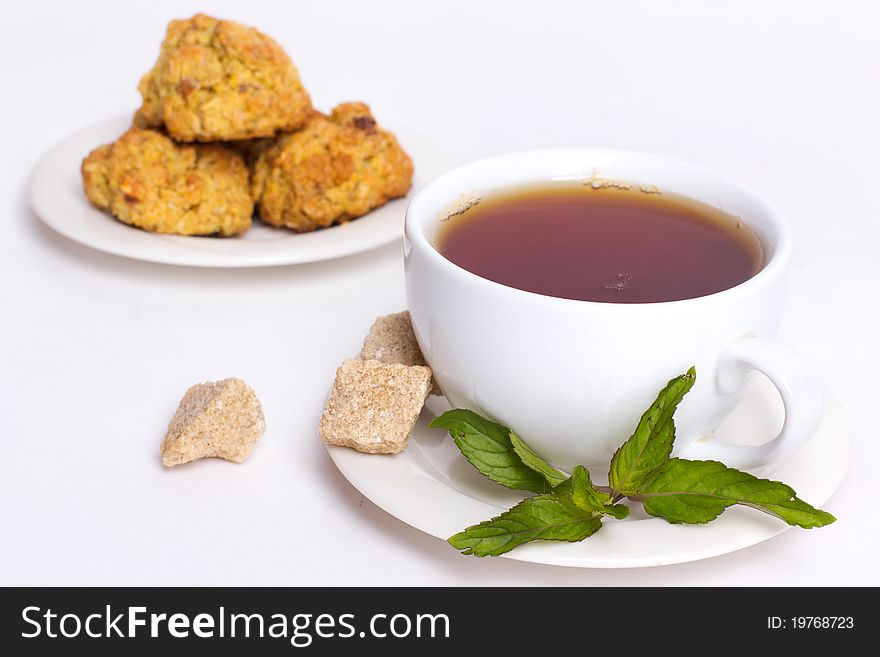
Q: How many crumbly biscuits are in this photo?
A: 3